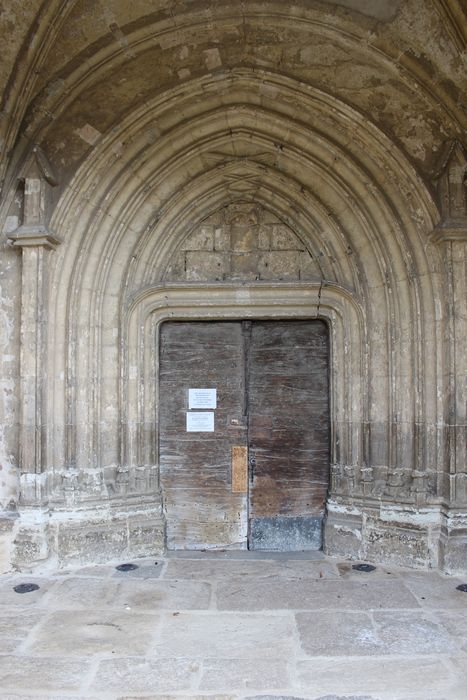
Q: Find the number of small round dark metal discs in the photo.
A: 4